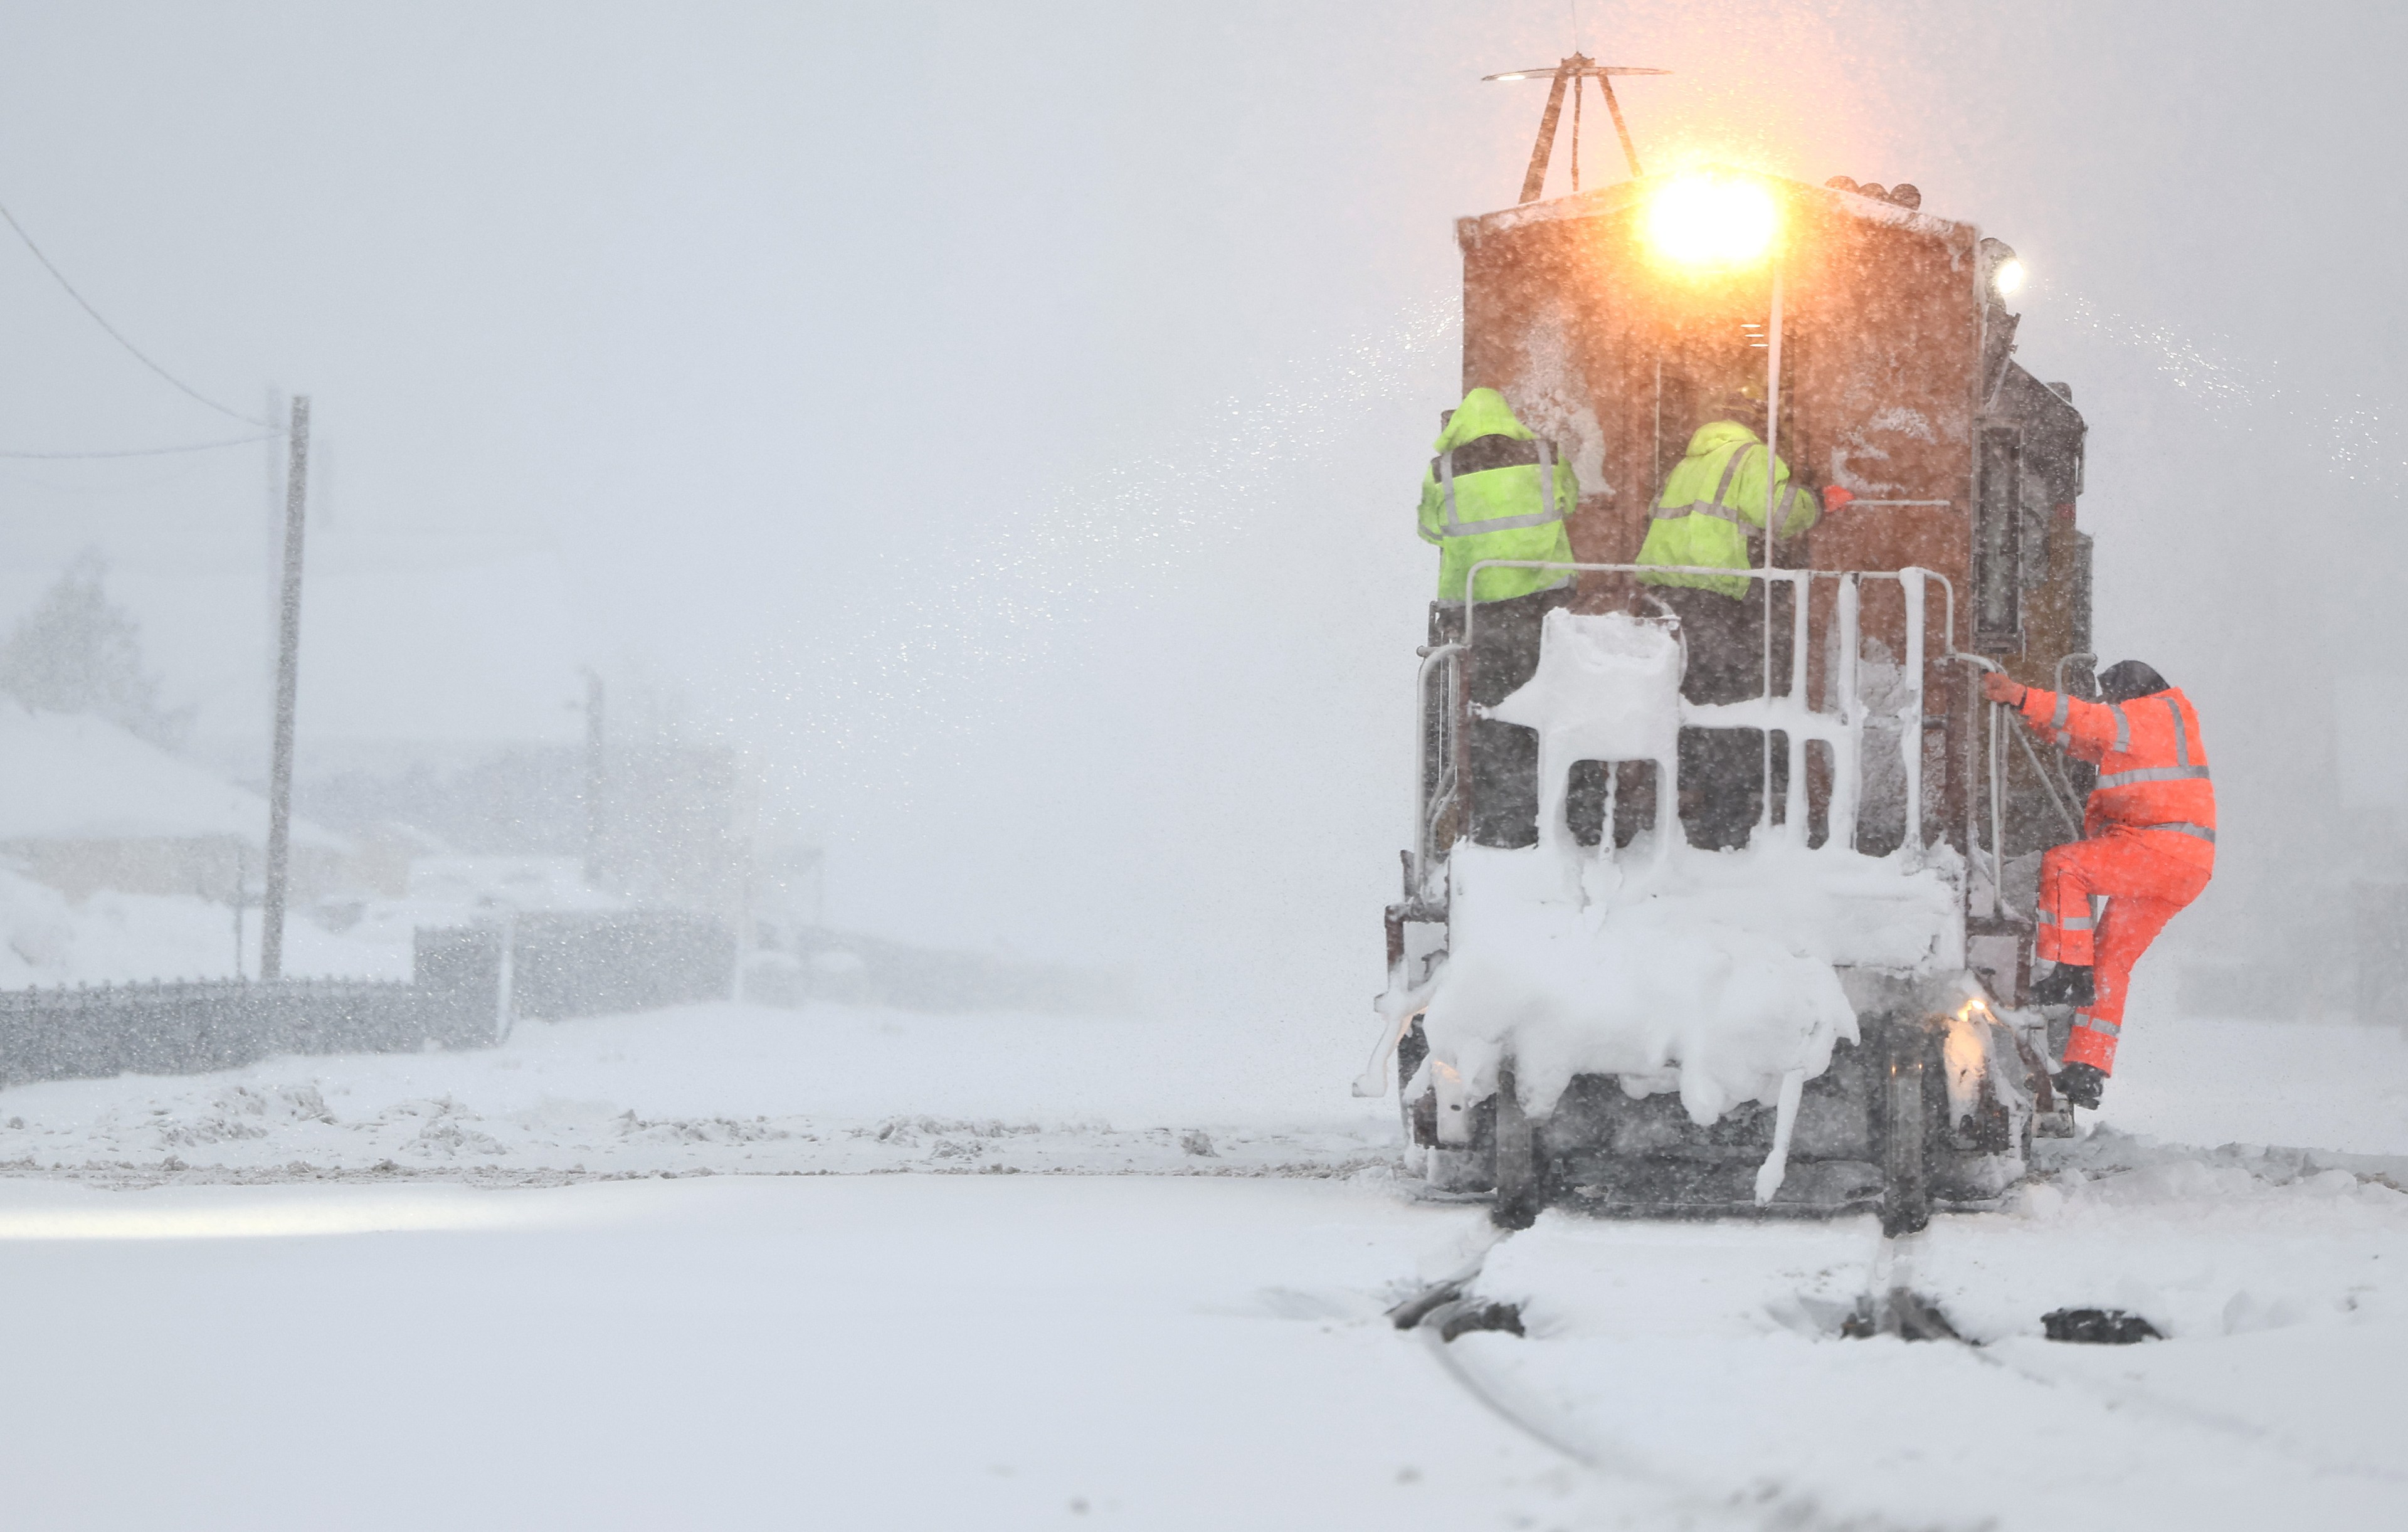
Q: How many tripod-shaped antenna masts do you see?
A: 1